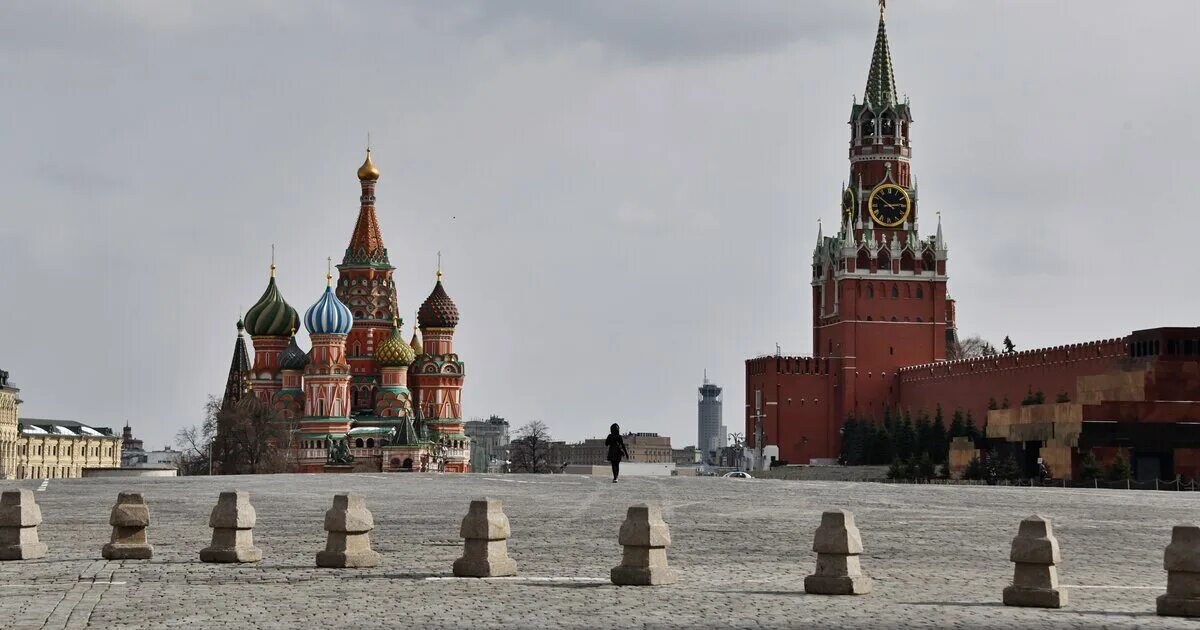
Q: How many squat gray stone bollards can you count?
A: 9